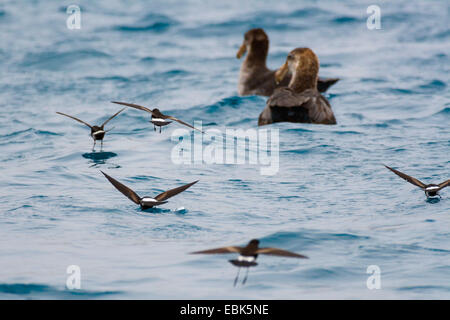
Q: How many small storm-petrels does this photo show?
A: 5